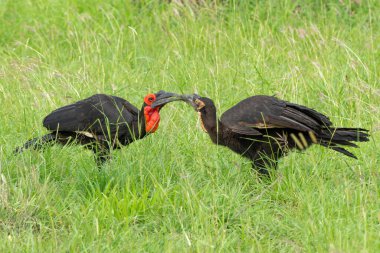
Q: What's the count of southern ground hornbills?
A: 2